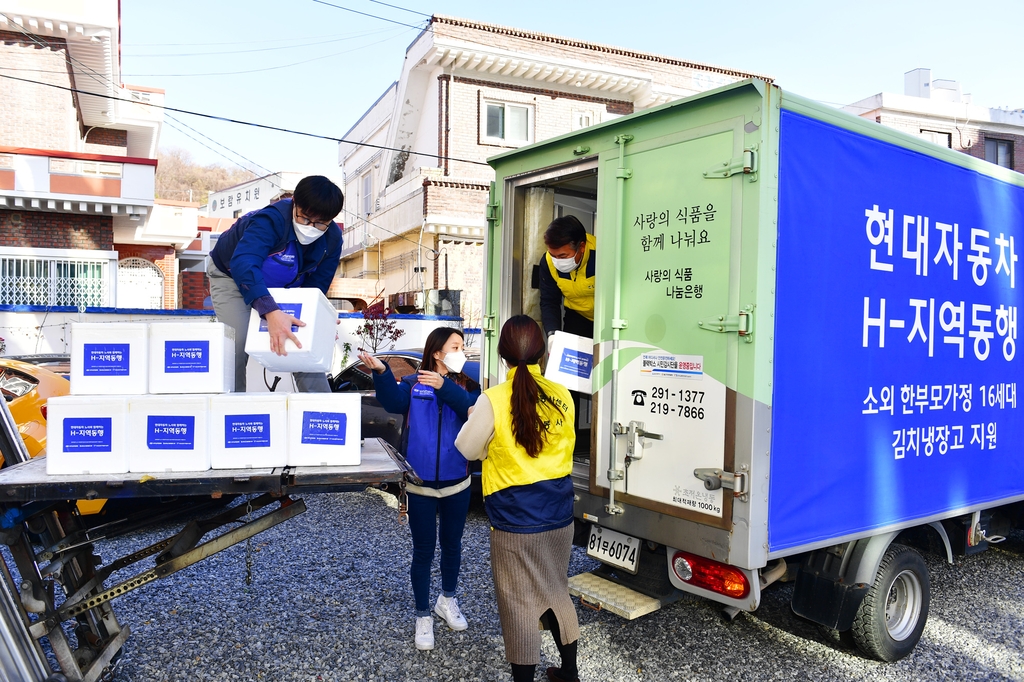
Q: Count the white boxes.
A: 8